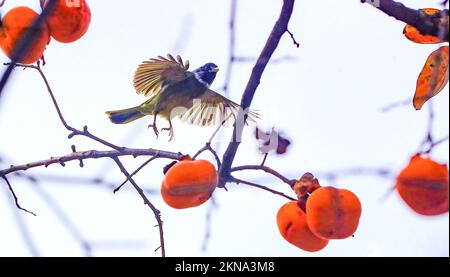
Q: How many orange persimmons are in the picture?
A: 6